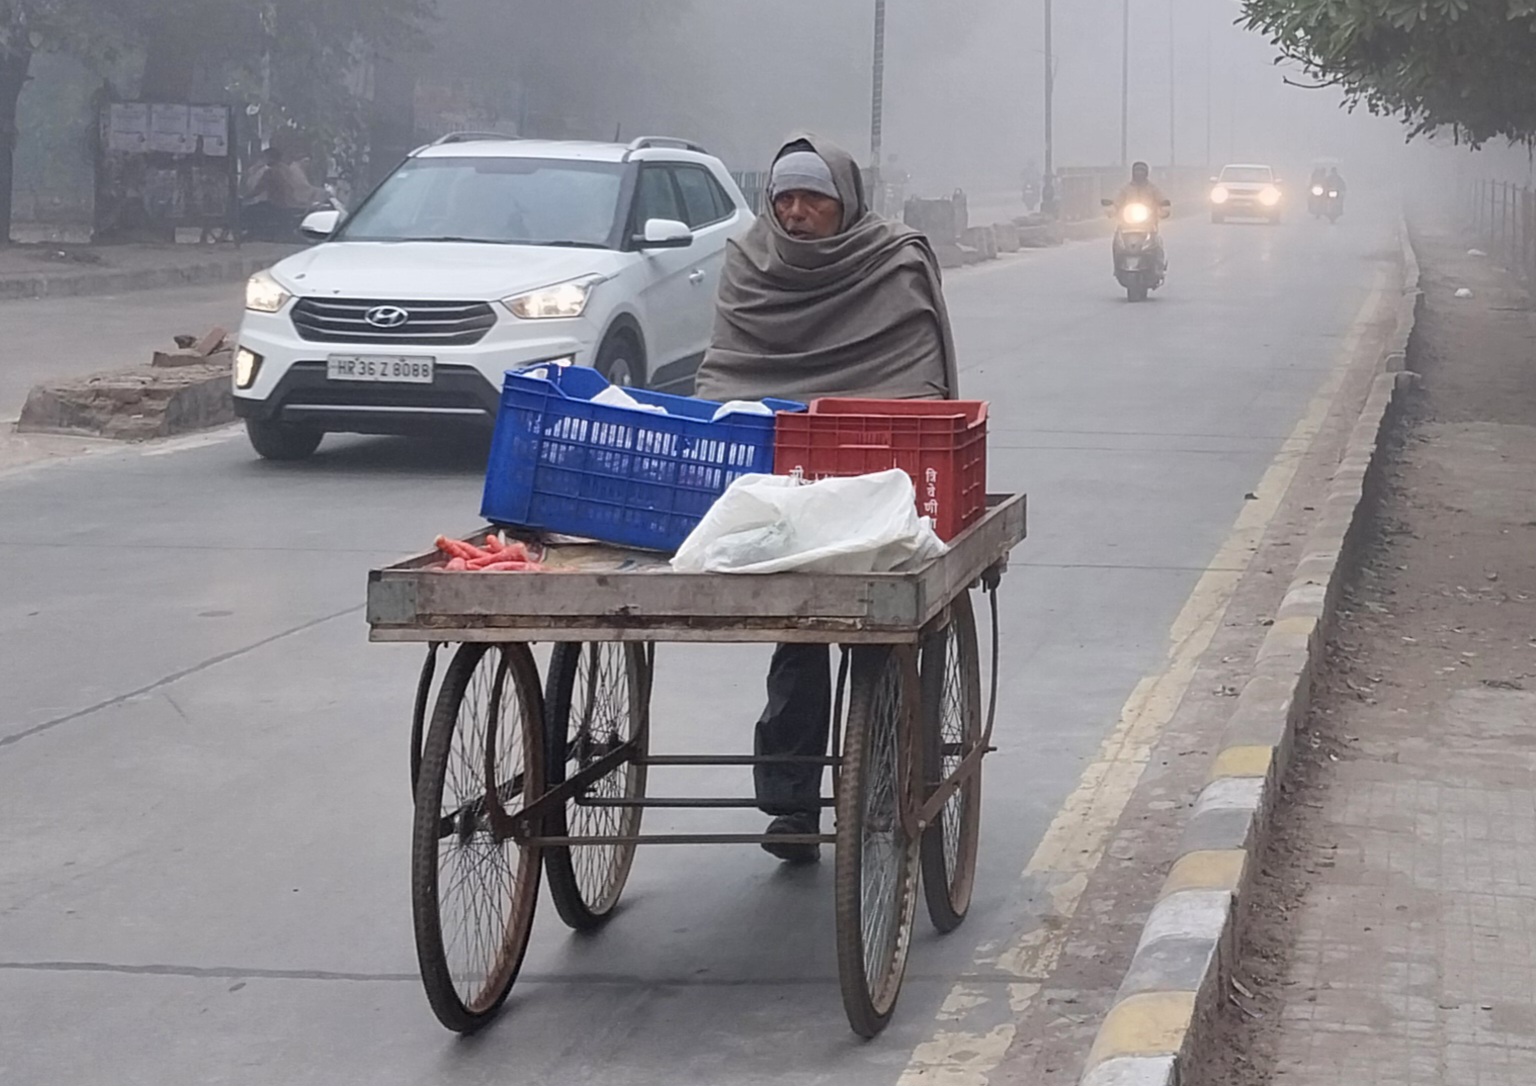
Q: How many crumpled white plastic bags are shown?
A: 1